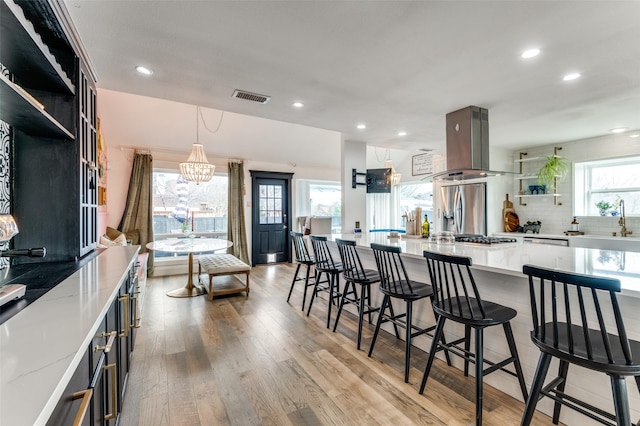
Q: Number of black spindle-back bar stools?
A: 6